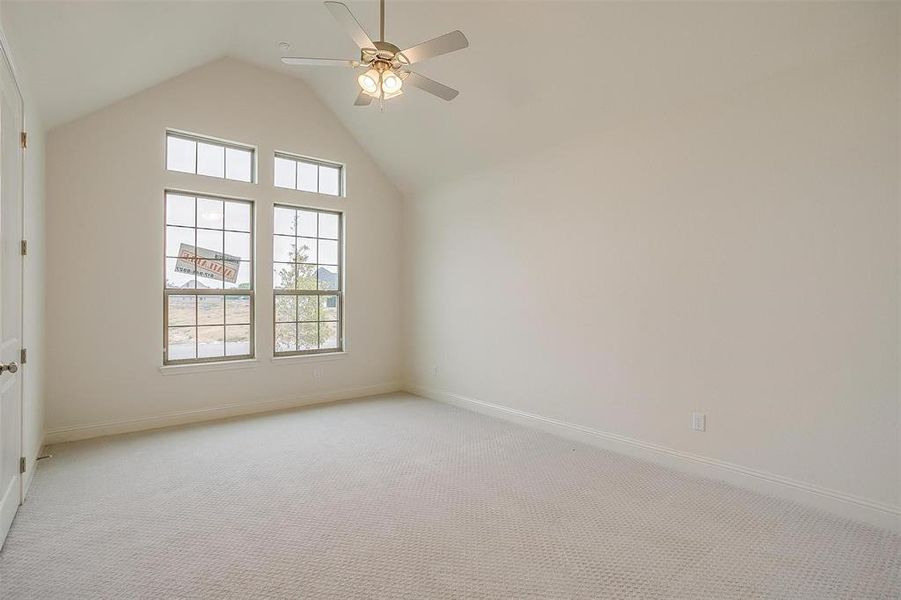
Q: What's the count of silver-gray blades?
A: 5